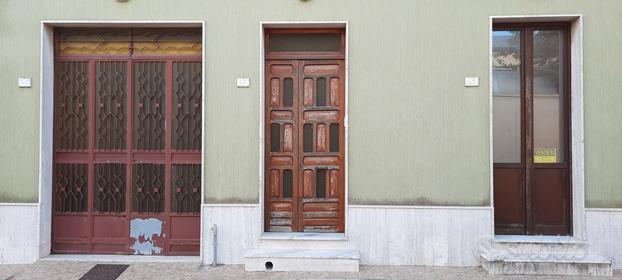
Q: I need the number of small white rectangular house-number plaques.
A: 3